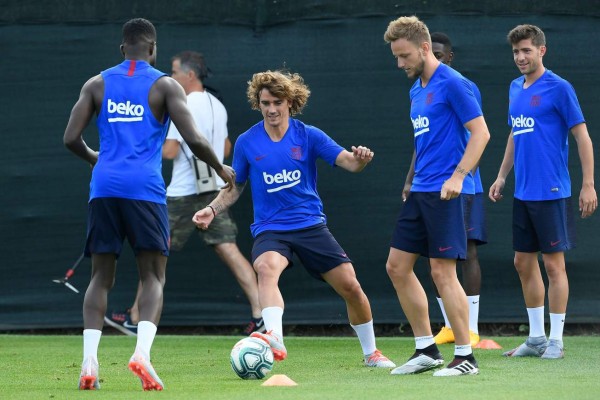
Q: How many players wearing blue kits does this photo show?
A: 5